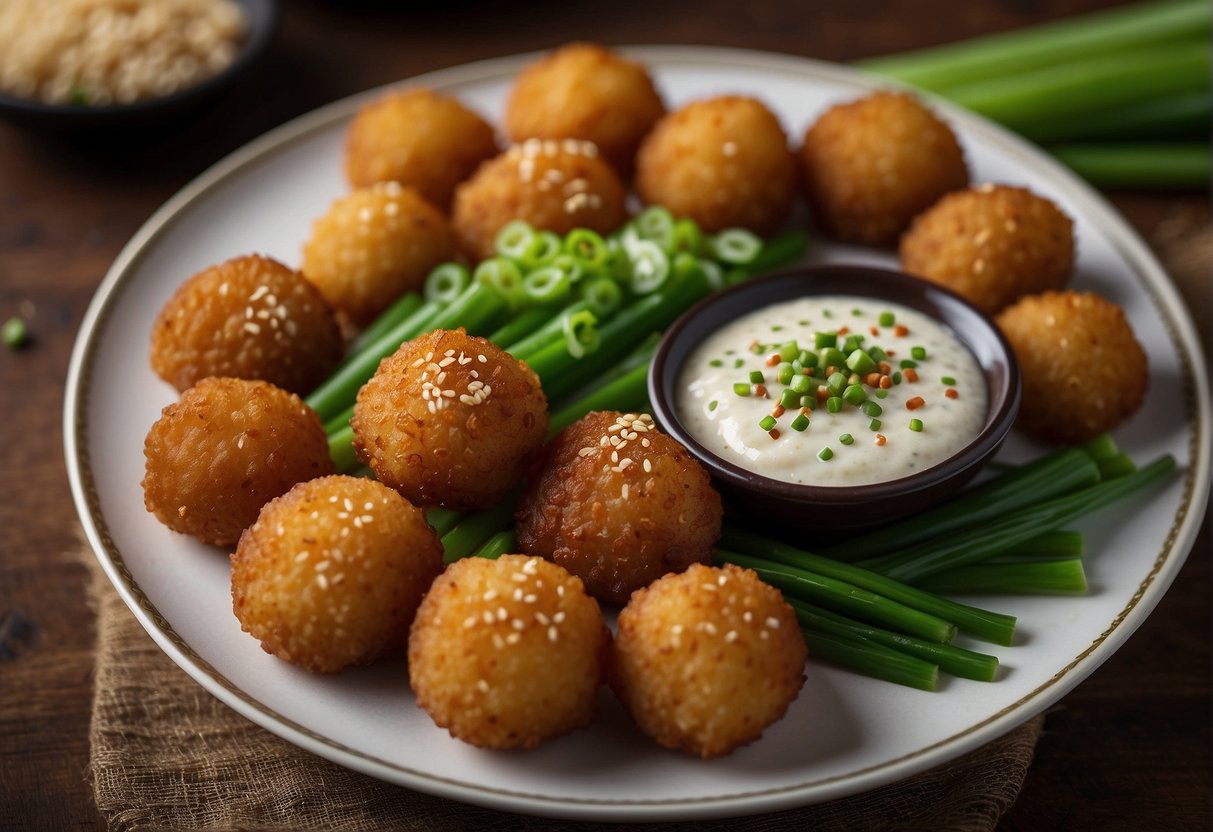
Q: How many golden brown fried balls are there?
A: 15